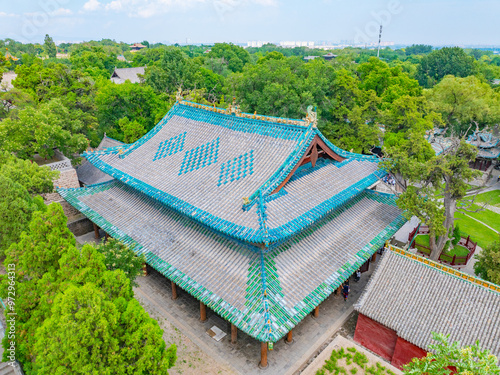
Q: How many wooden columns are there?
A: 11